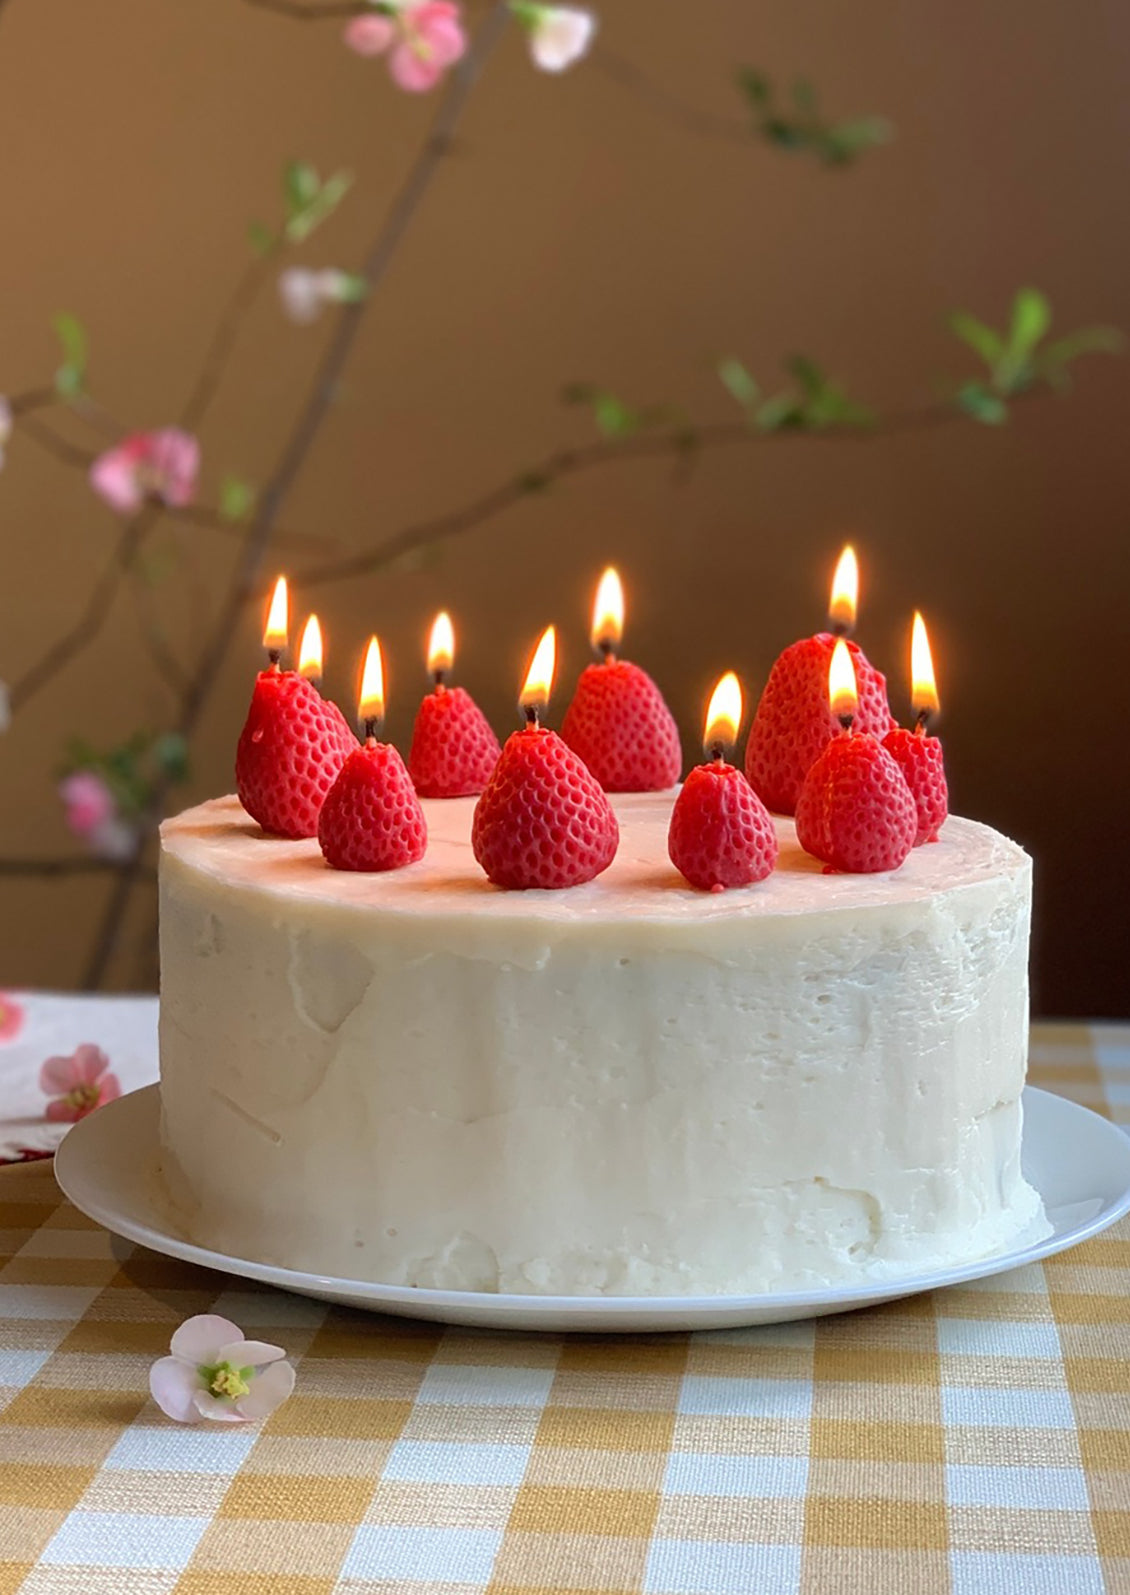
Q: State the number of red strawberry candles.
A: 10